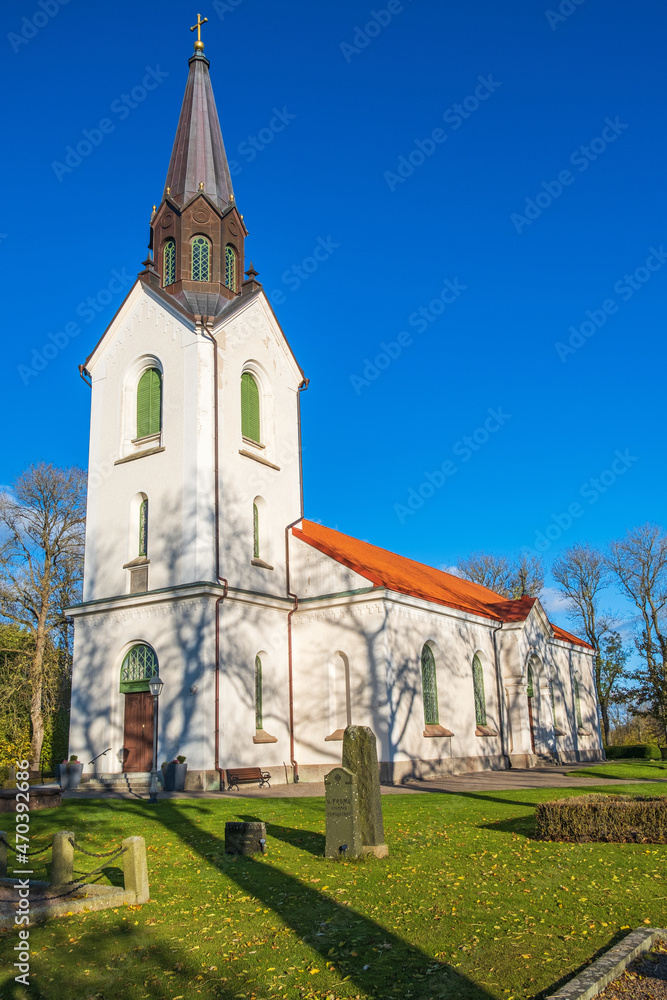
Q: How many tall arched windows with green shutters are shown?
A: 2